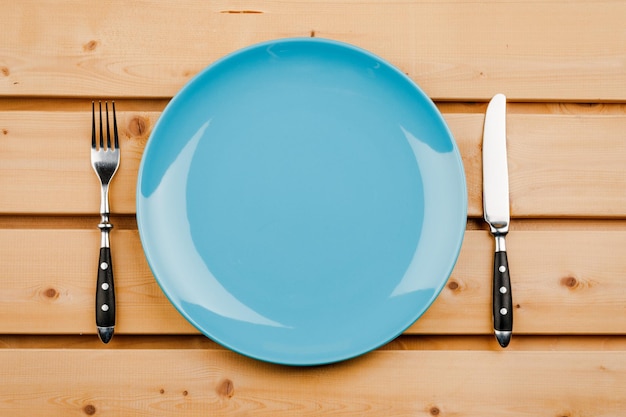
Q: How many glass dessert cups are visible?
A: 0